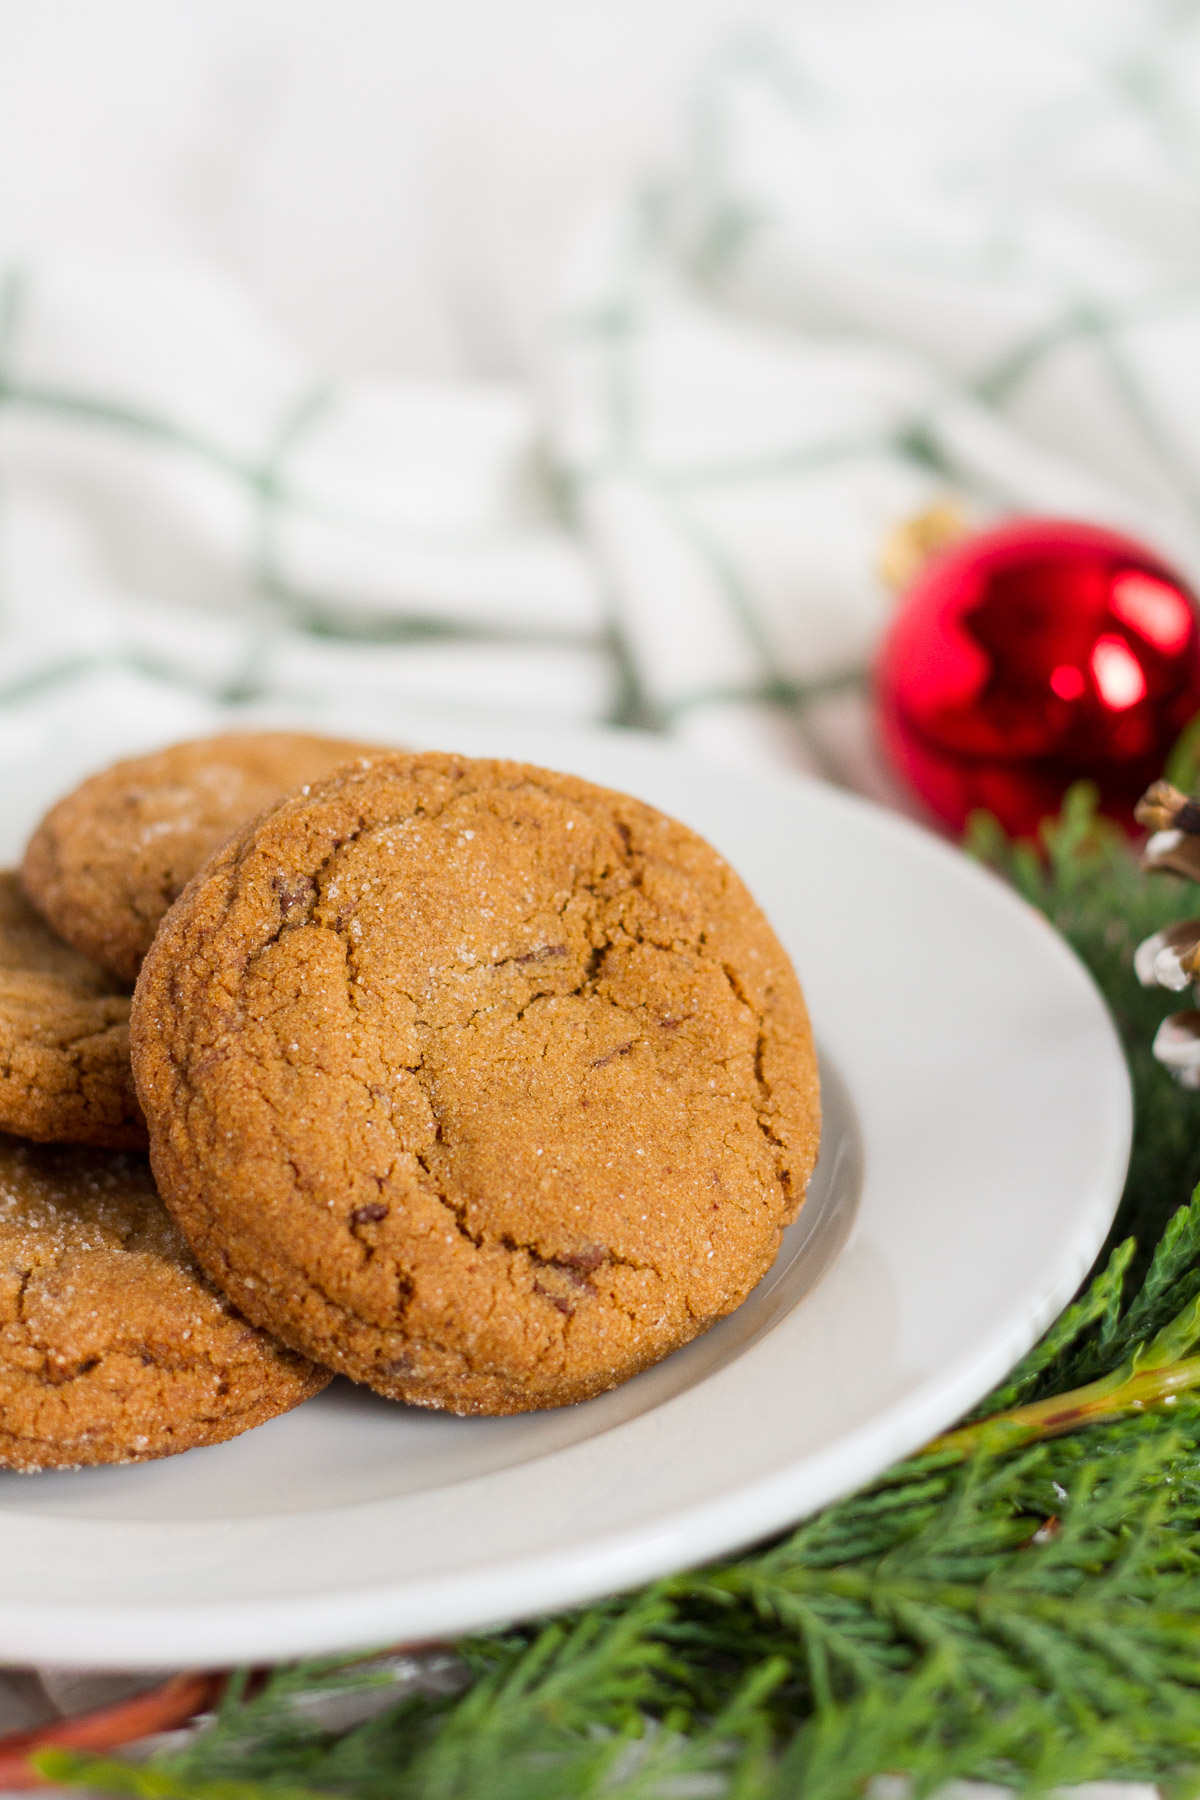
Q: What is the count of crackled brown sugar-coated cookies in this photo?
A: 4